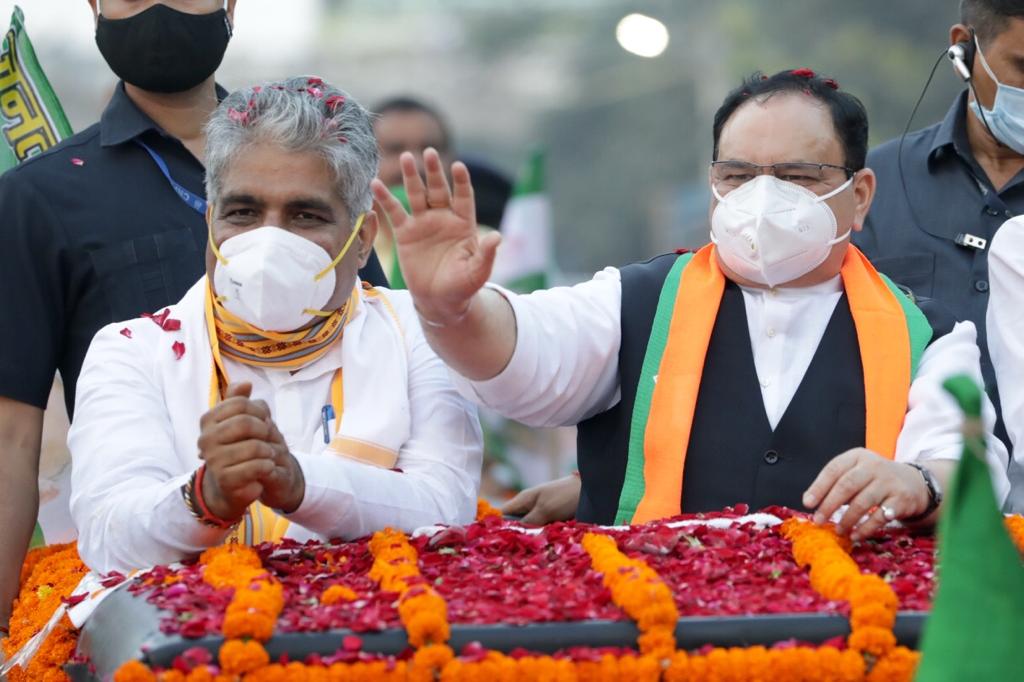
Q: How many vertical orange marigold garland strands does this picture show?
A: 4